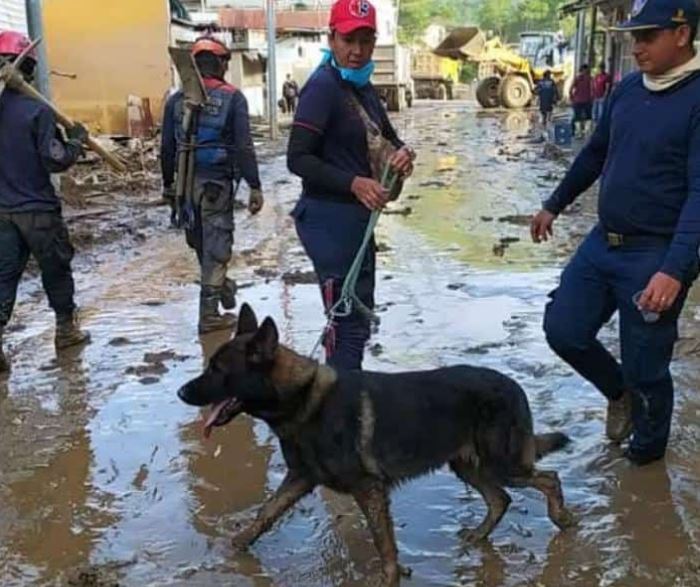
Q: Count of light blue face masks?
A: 1